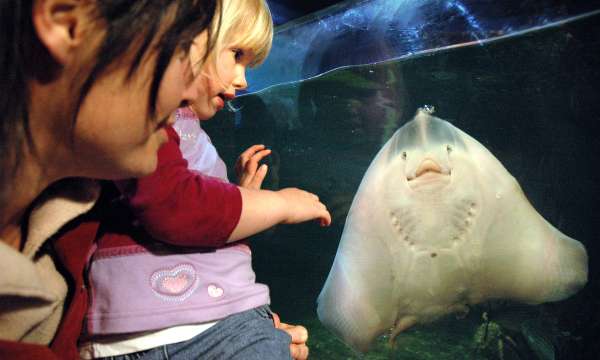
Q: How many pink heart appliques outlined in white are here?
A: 1